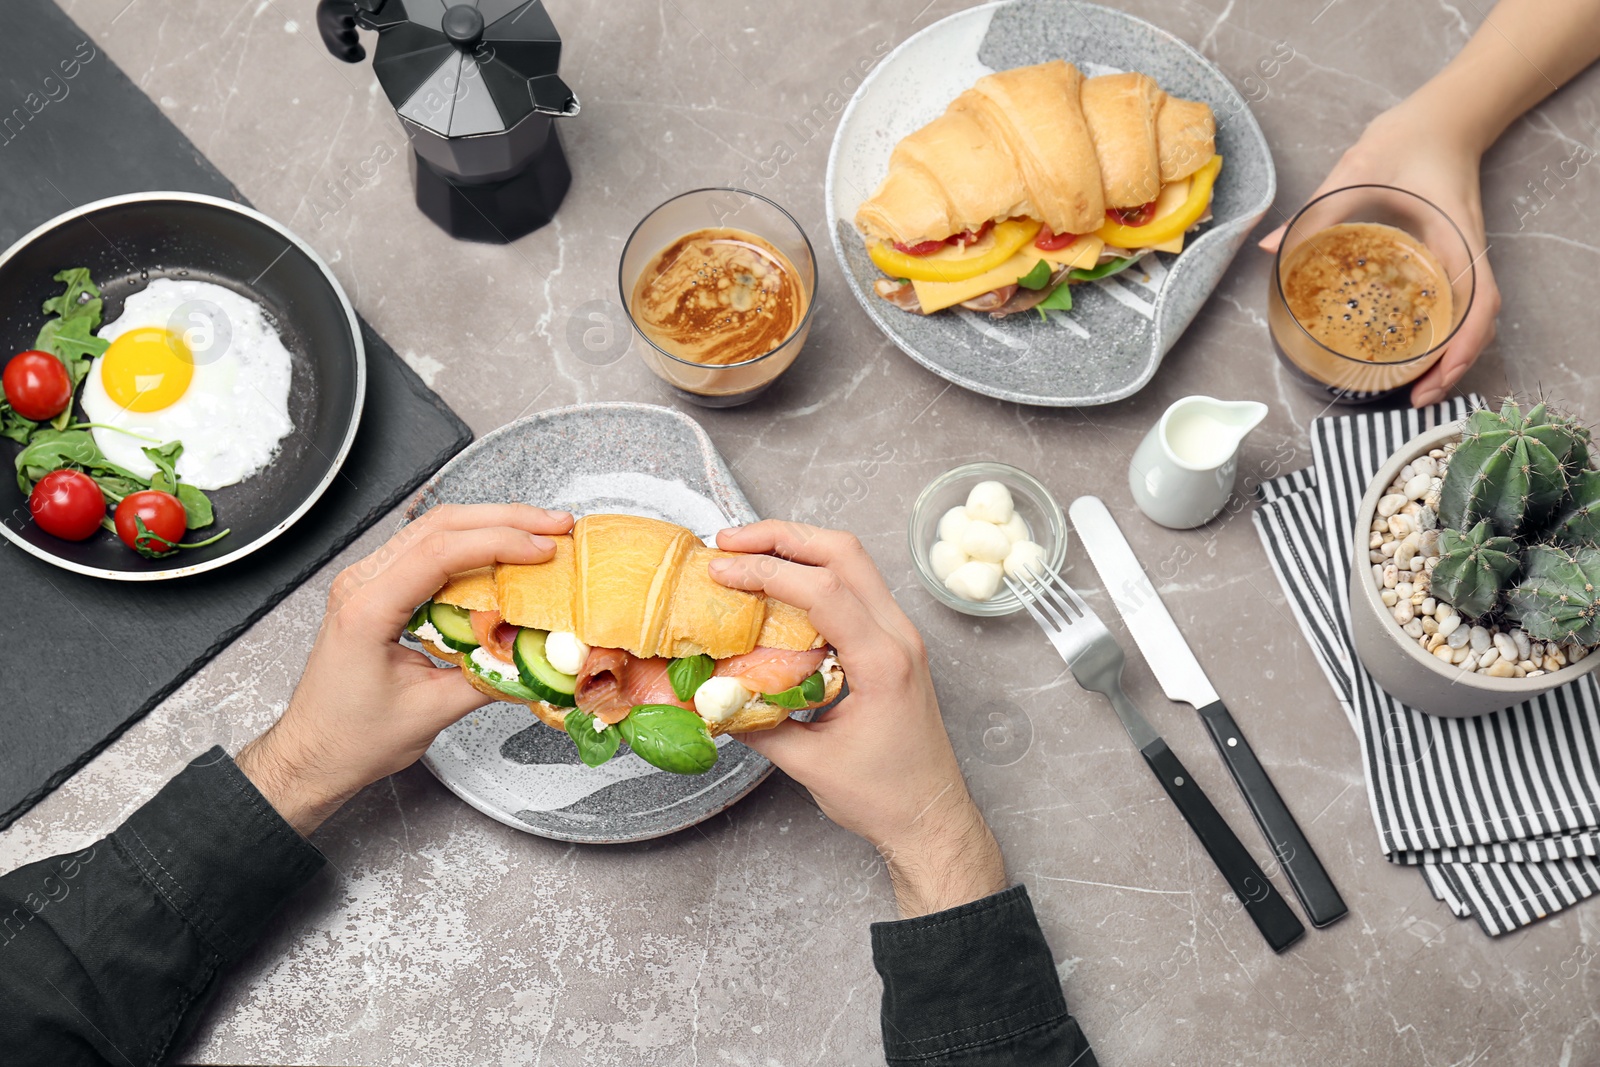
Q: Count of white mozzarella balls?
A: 9